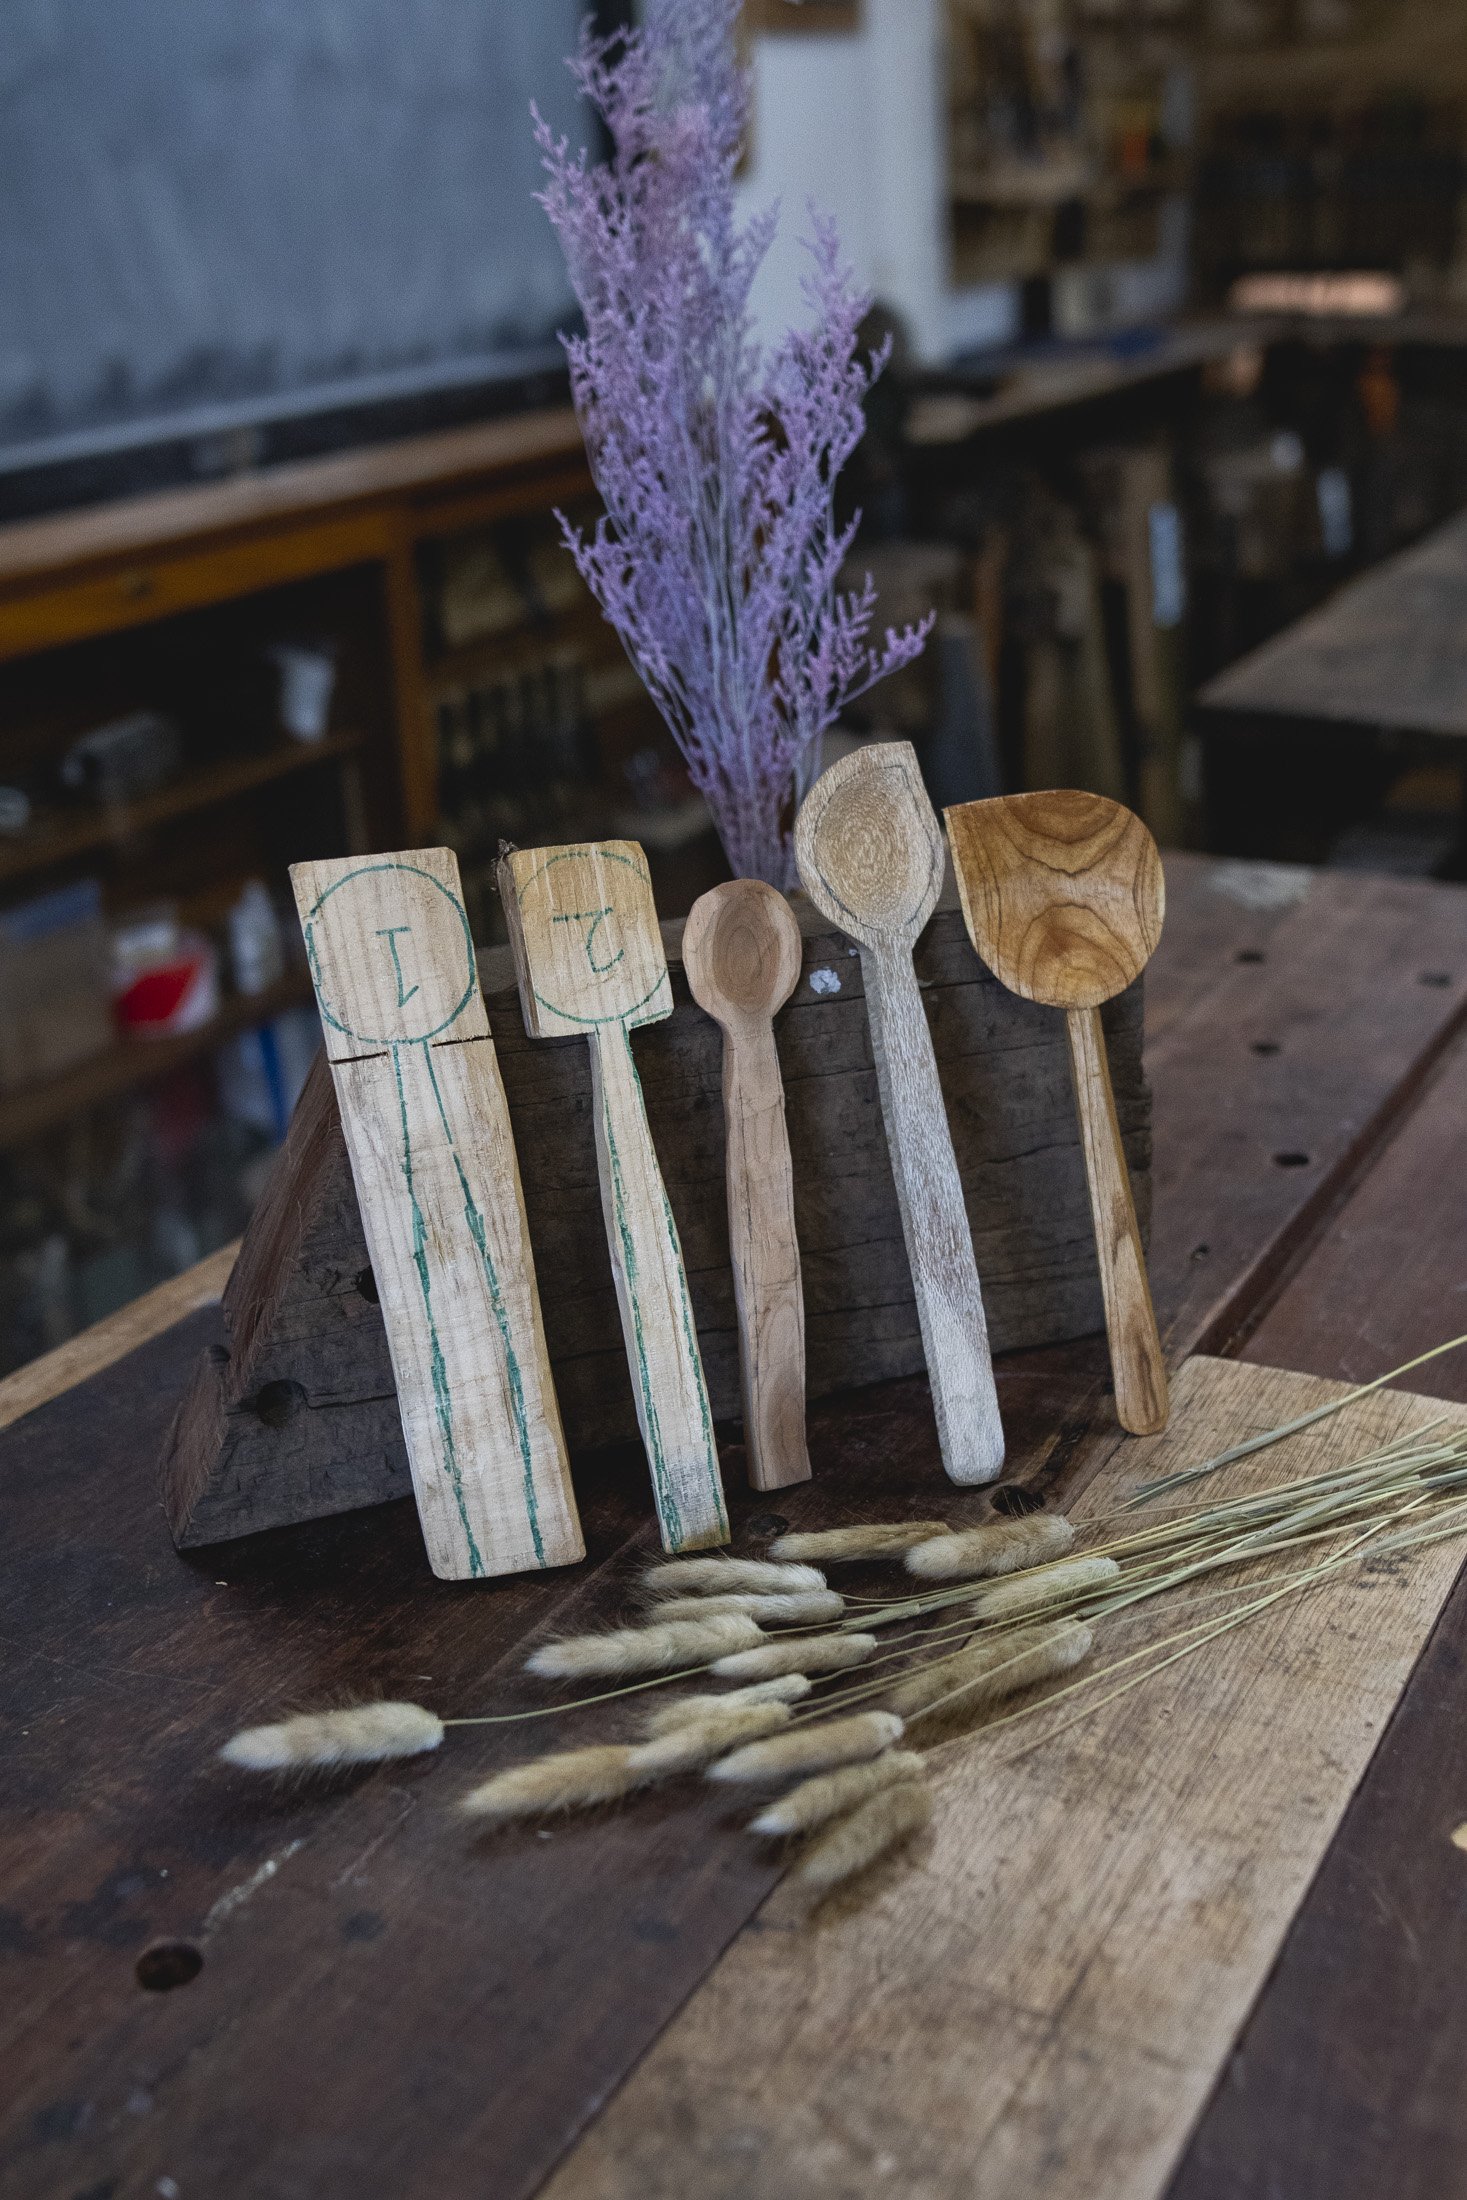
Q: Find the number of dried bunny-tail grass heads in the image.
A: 15